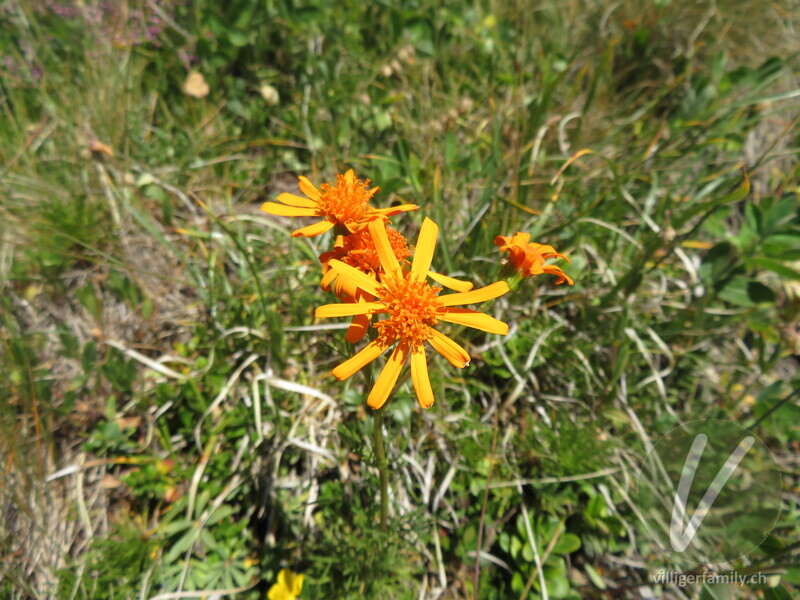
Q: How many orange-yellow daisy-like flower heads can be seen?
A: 4